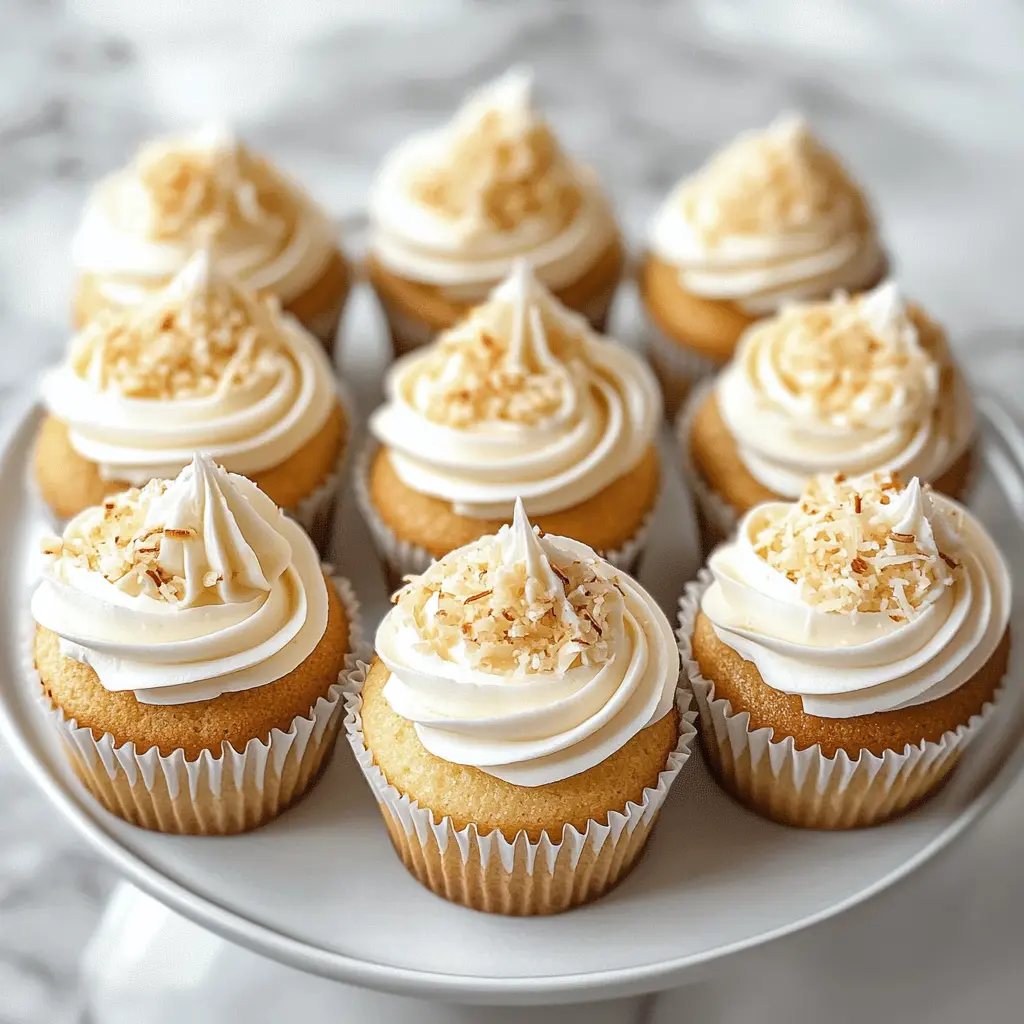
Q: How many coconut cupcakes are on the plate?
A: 9